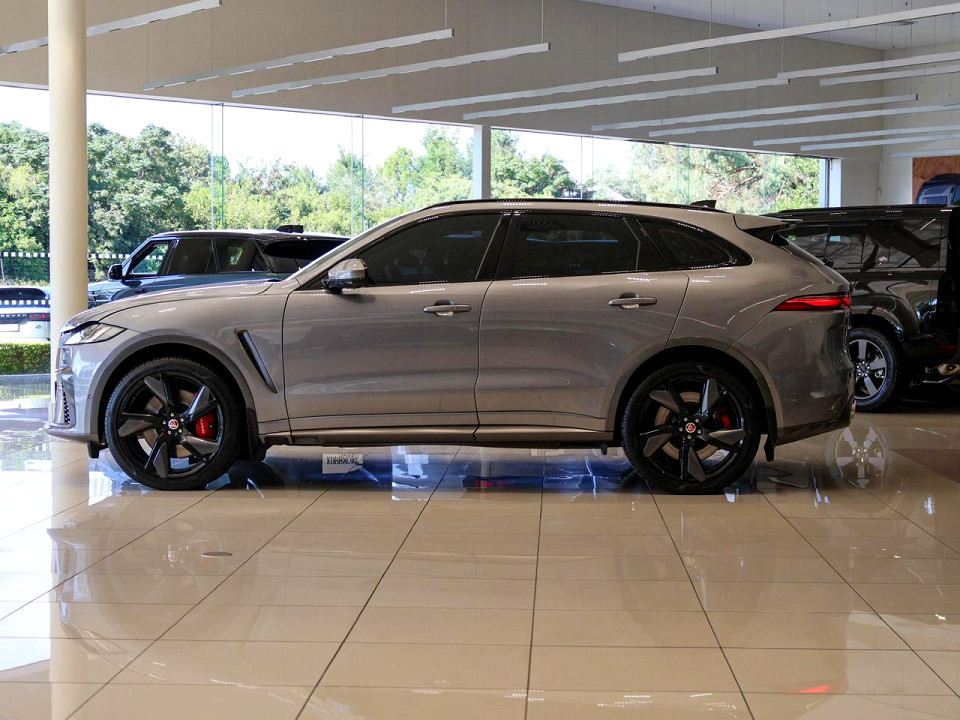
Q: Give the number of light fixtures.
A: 13